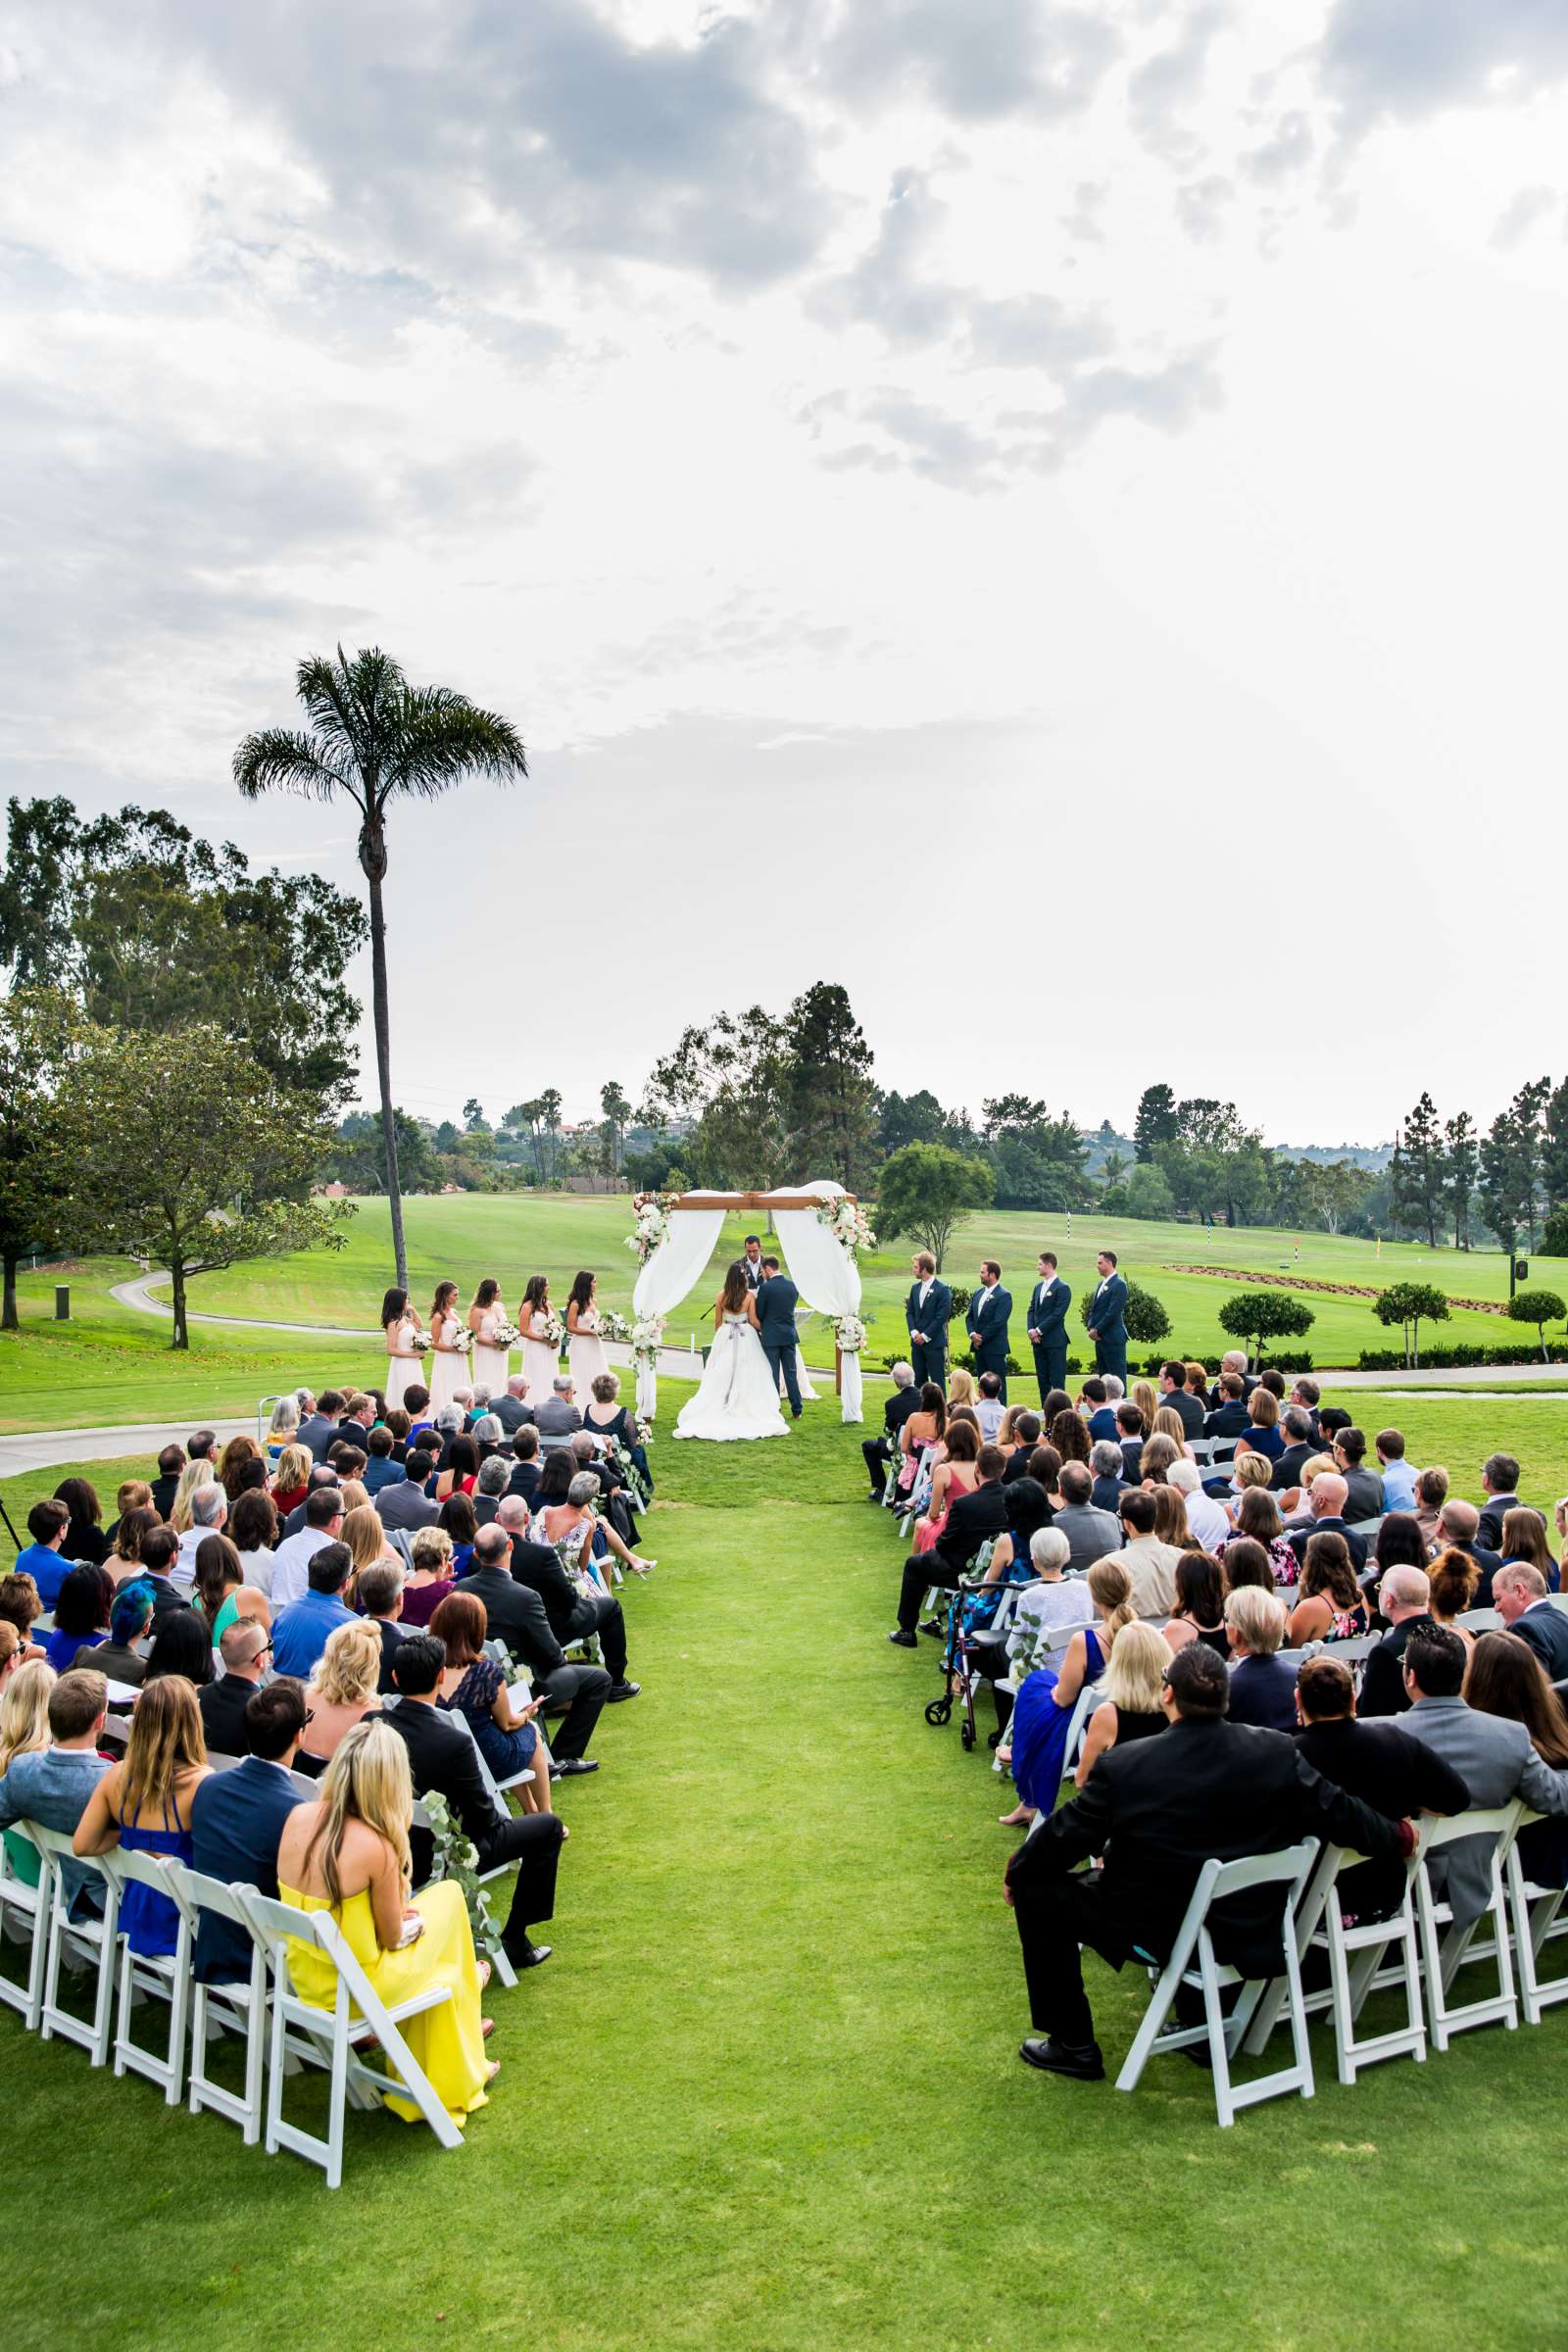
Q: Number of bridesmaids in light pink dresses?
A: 5